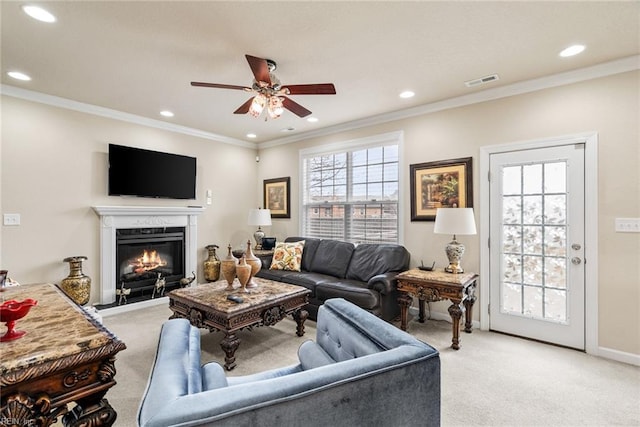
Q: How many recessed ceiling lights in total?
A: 7